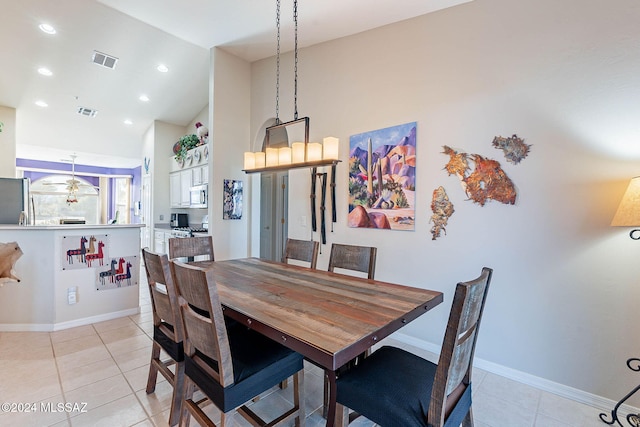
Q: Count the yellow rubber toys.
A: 0